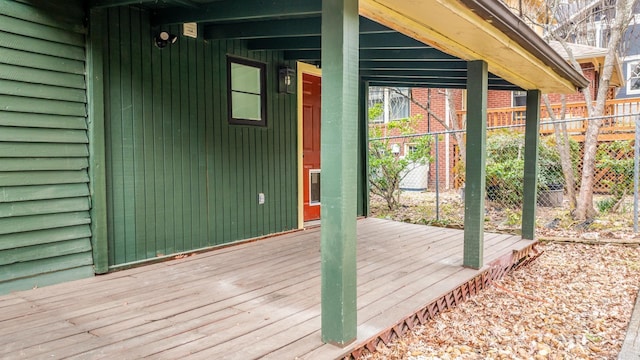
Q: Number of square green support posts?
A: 3